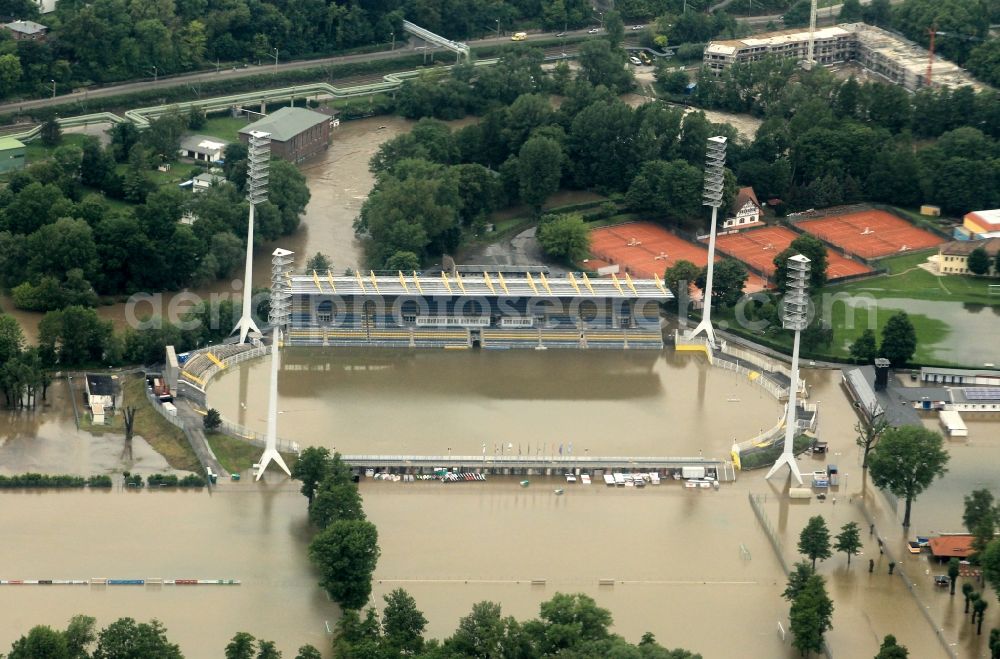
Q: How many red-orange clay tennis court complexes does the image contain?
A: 3